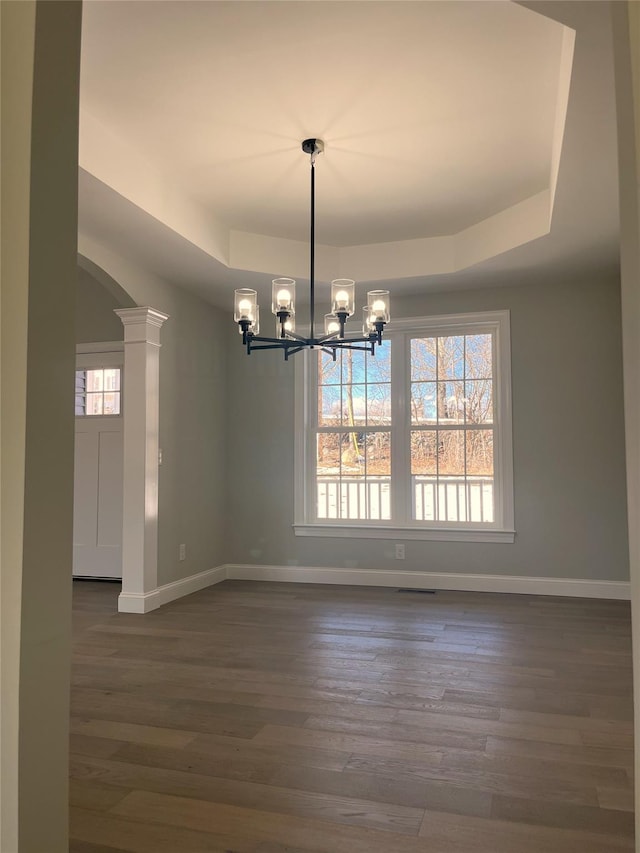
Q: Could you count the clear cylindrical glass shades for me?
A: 8